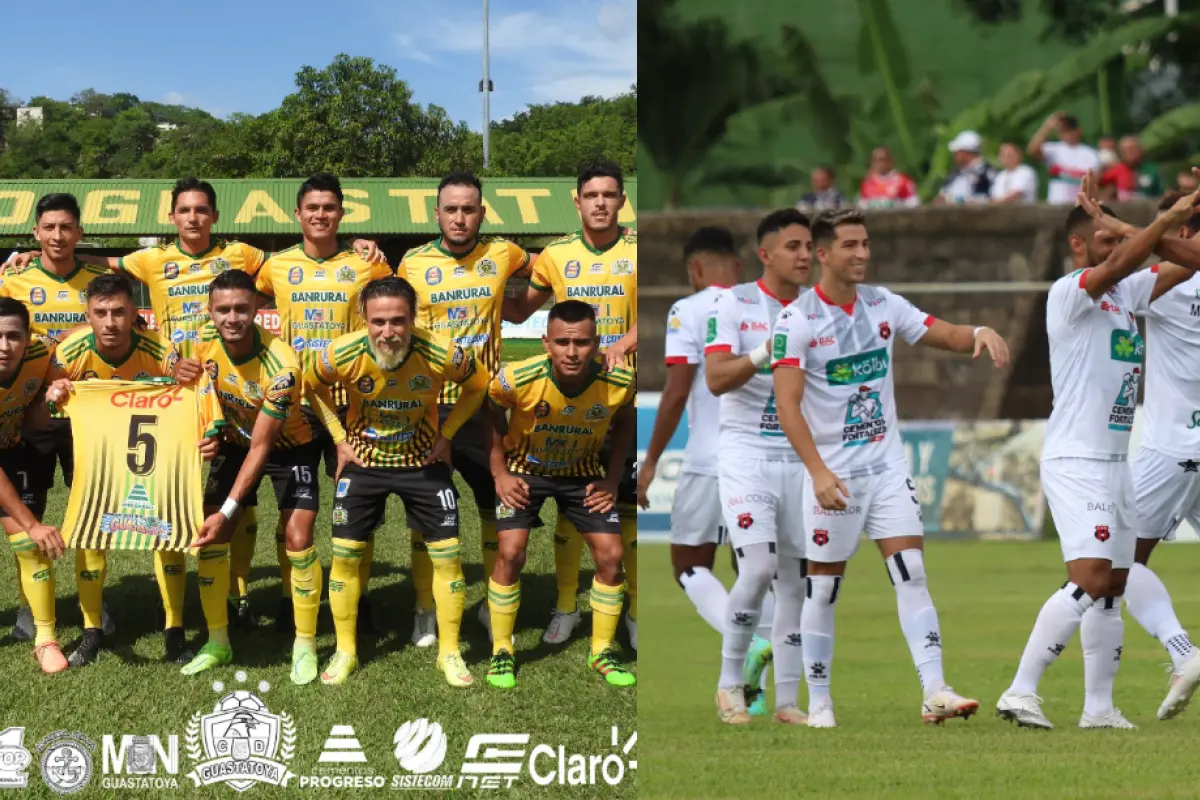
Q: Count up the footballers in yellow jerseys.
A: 10